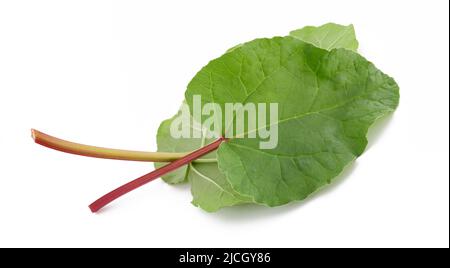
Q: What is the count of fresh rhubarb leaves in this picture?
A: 2